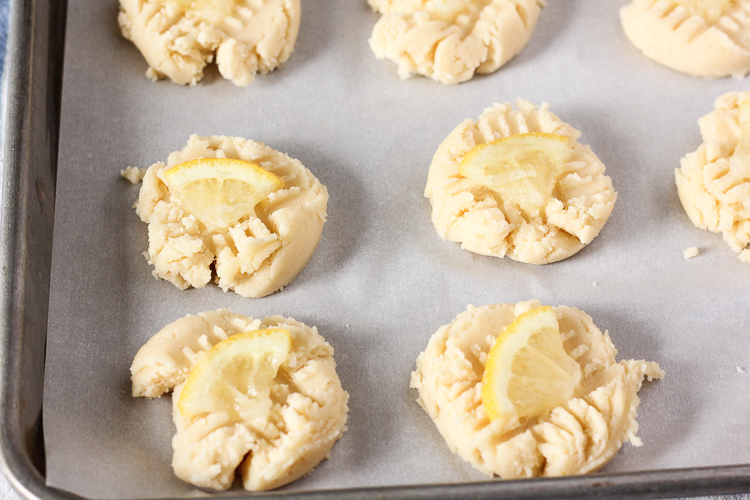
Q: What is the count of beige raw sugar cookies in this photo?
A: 8